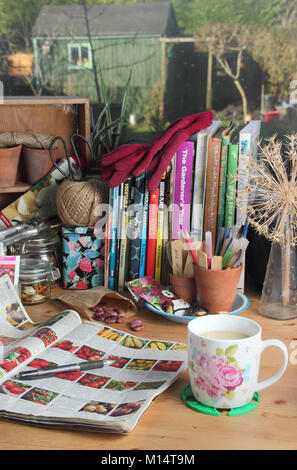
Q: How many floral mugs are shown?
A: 1